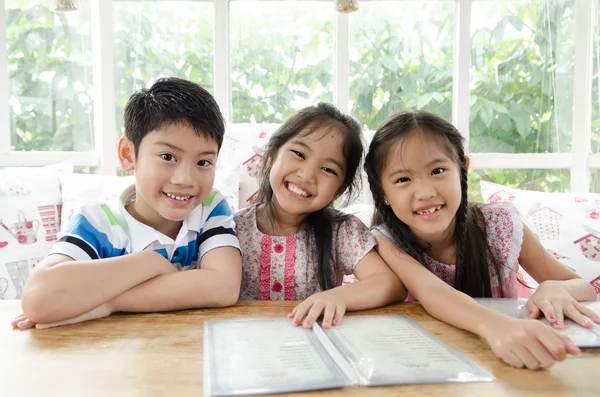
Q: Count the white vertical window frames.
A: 6